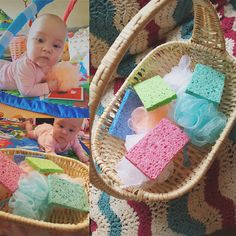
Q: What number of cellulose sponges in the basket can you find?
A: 4